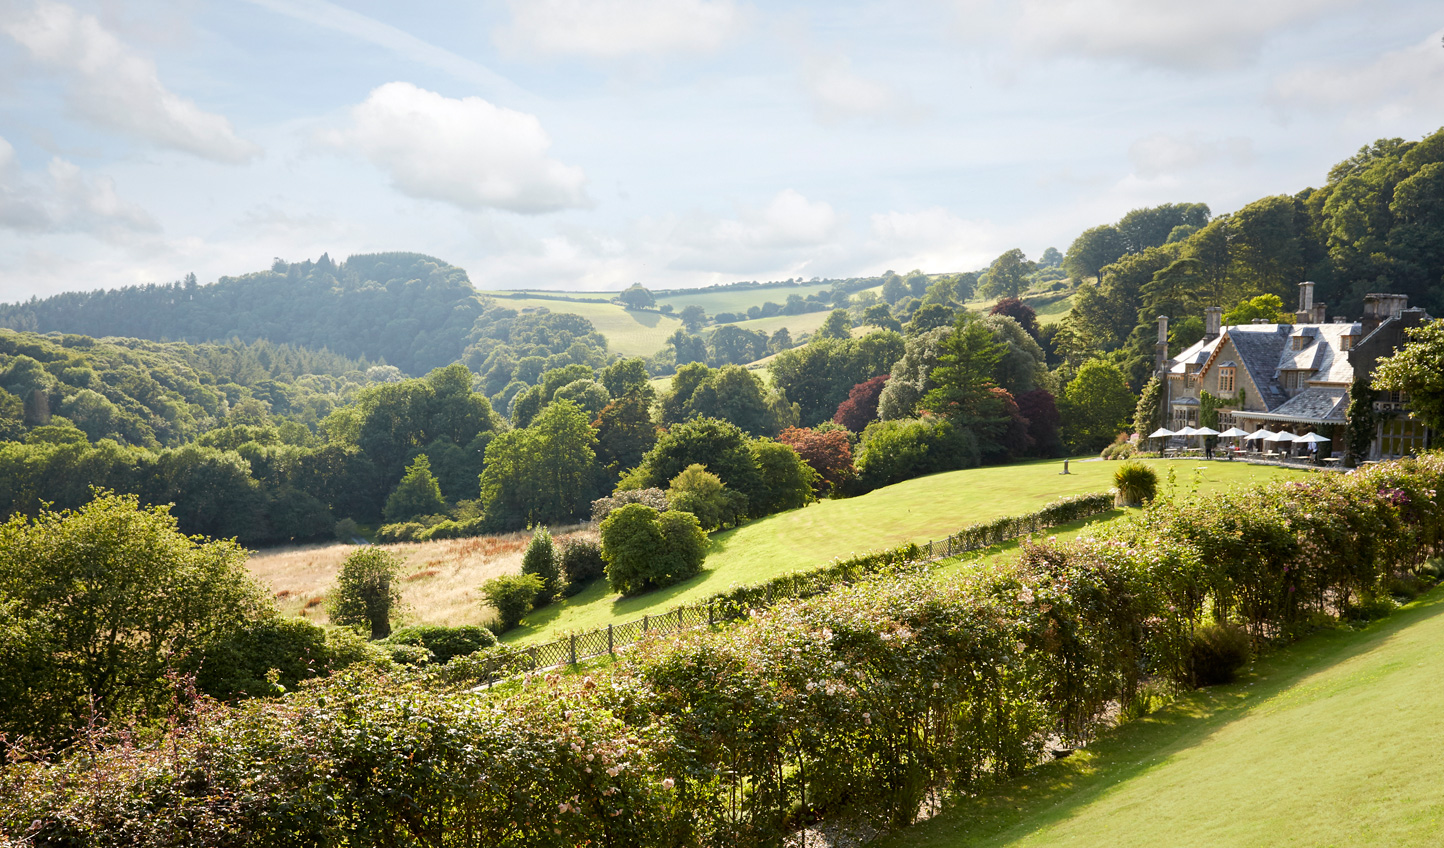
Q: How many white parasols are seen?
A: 7